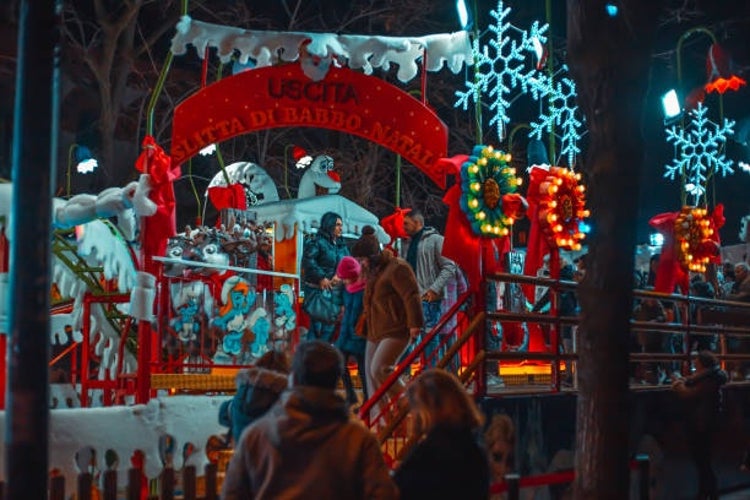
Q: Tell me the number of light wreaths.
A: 3